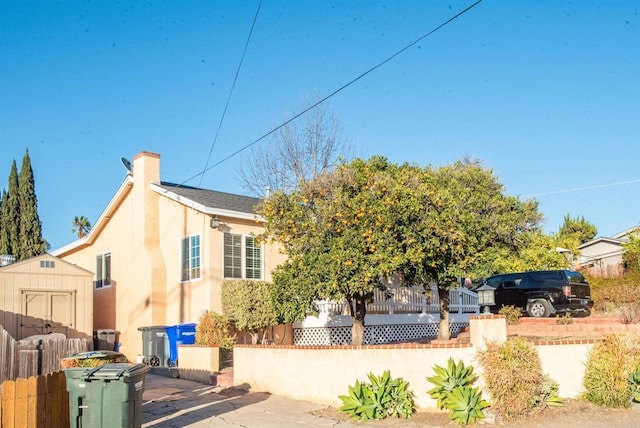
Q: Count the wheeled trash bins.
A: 5